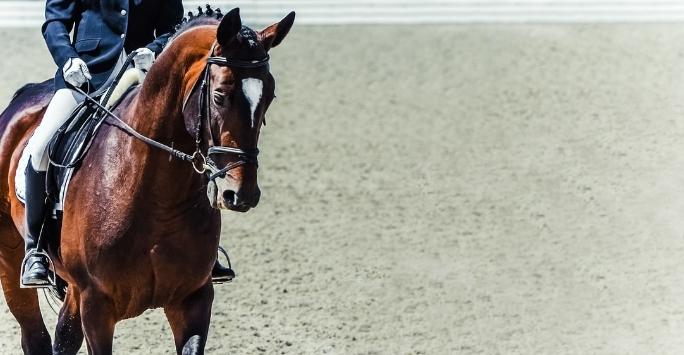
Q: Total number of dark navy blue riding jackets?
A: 1